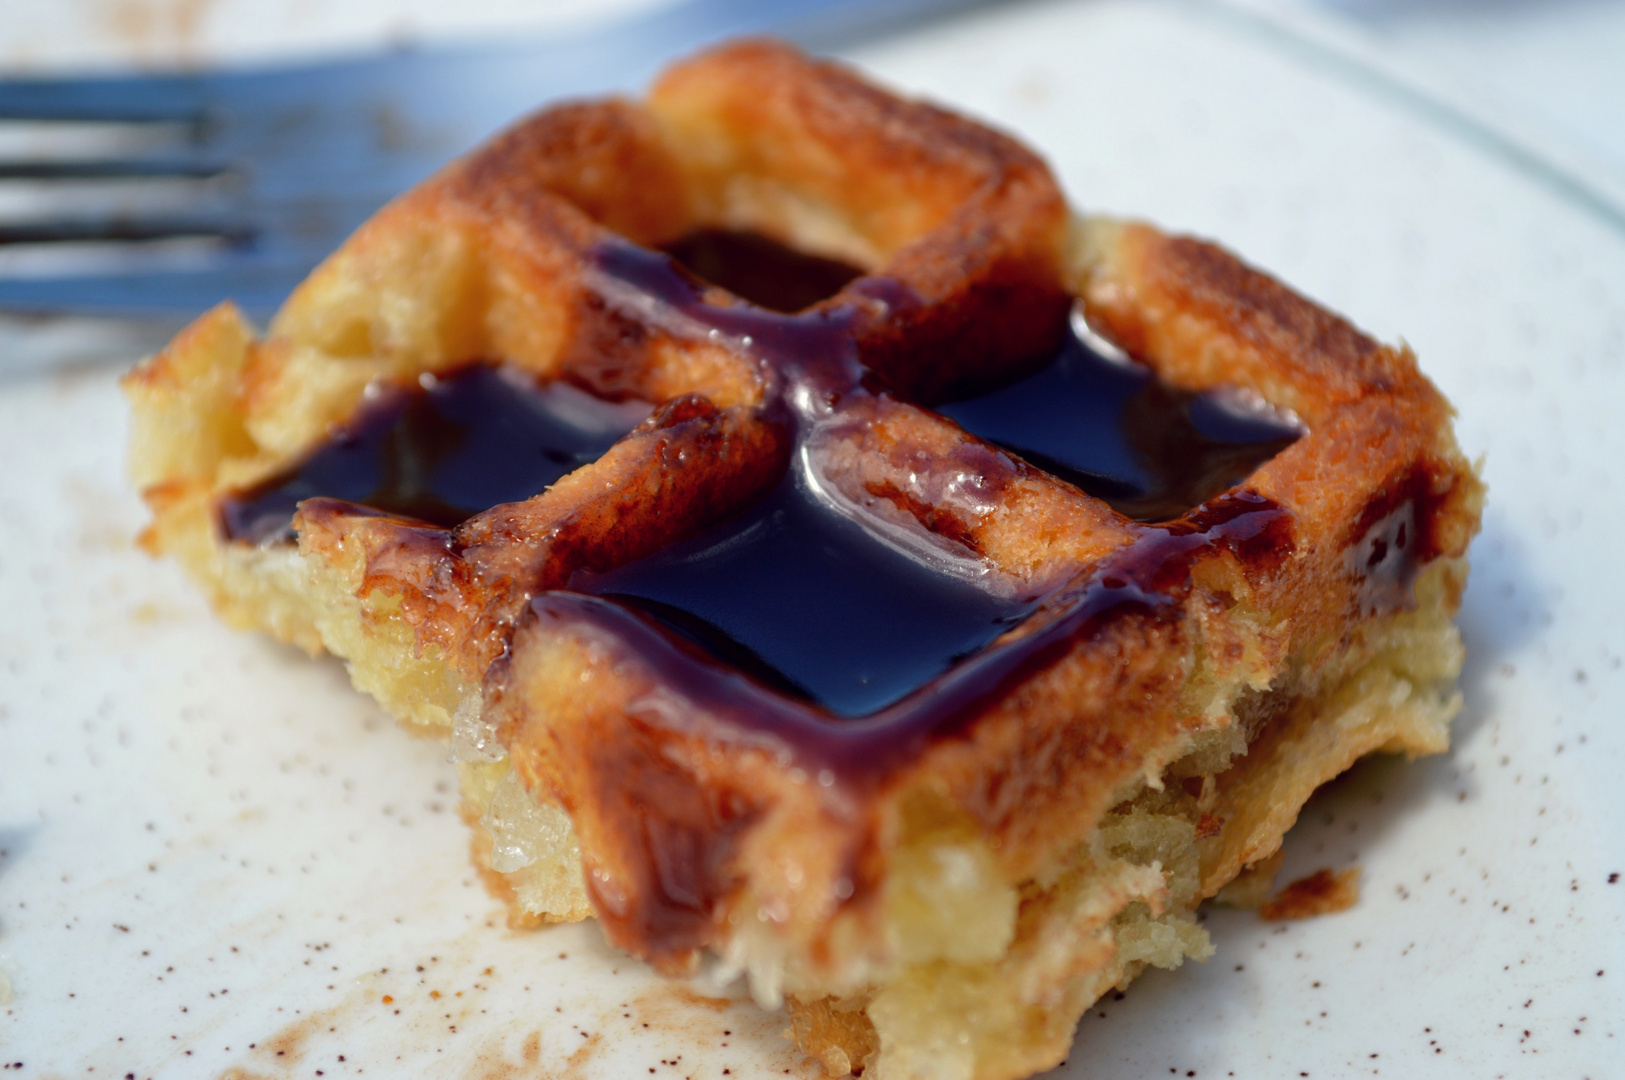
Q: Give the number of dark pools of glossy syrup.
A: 4